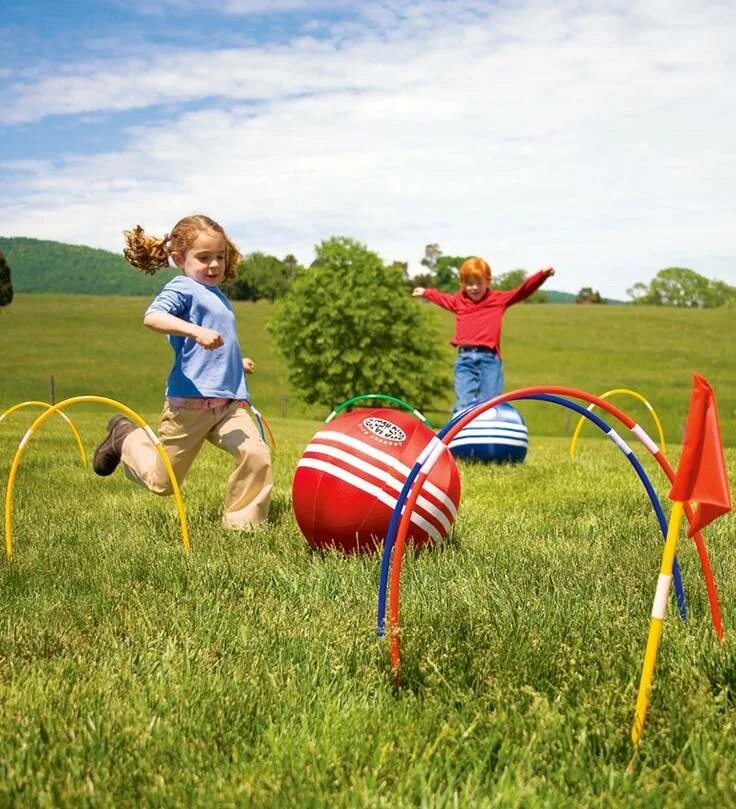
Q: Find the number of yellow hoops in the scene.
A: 3